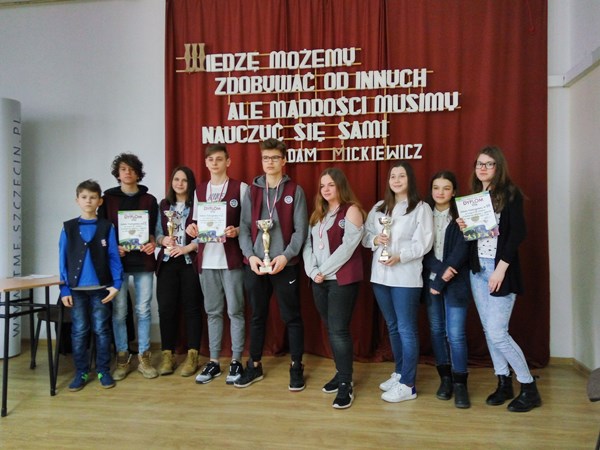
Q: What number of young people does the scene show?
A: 9